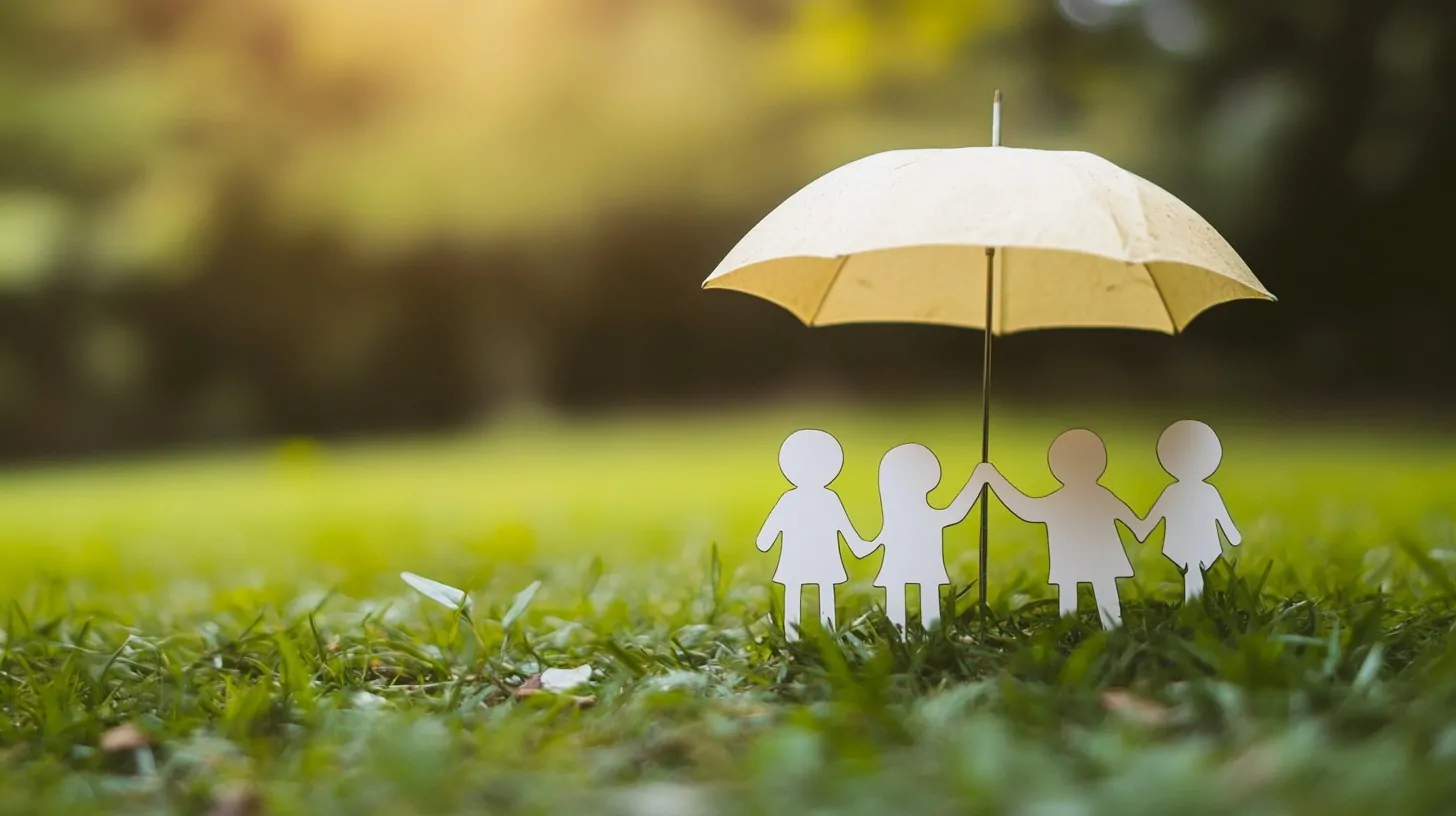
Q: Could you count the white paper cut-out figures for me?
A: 4